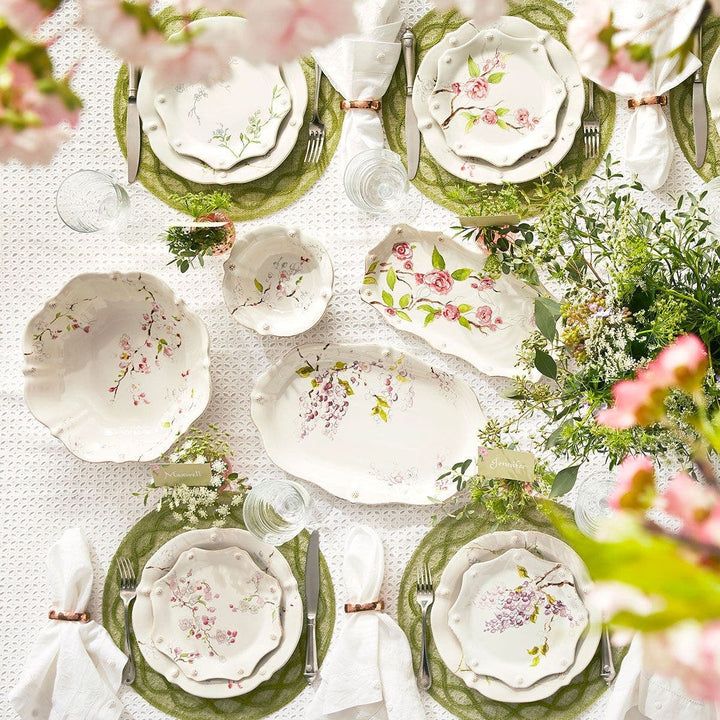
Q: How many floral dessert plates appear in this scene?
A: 4